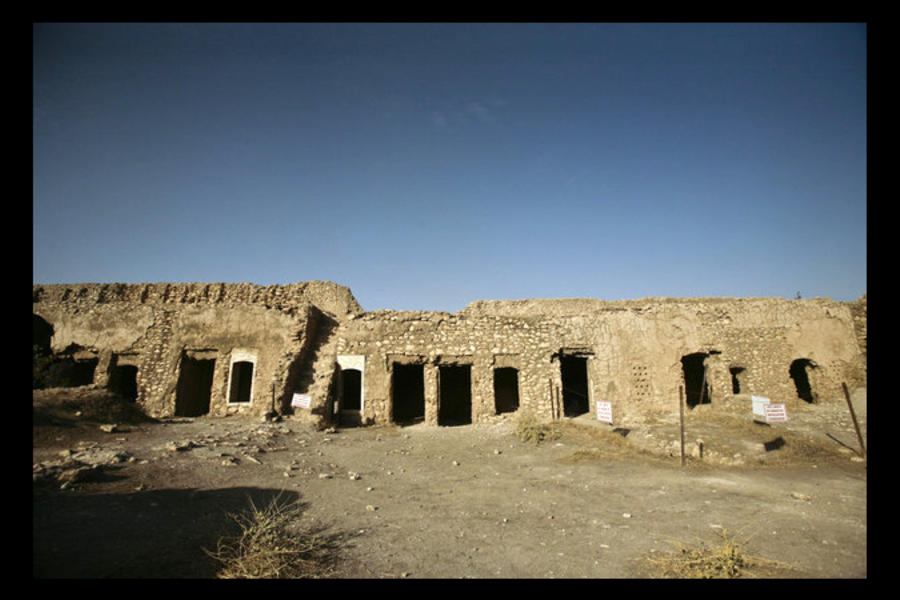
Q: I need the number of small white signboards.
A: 4